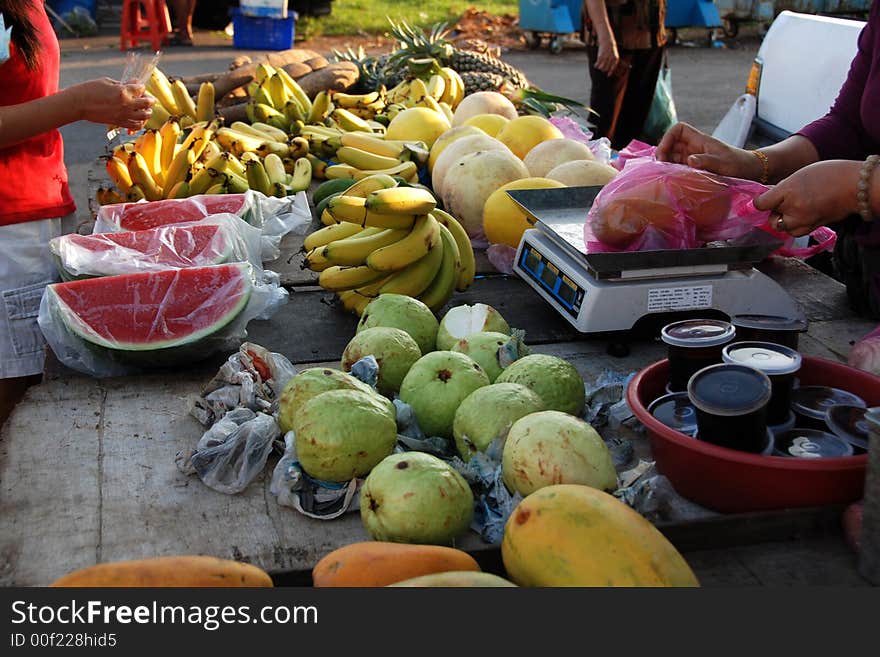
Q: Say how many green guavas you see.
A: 11